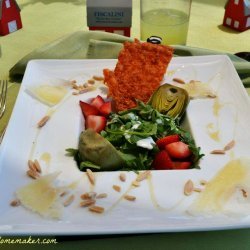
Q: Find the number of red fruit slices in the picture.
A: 8